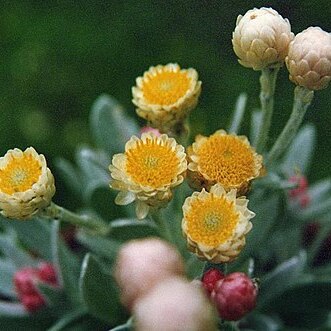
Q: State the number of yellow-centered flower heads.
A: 5